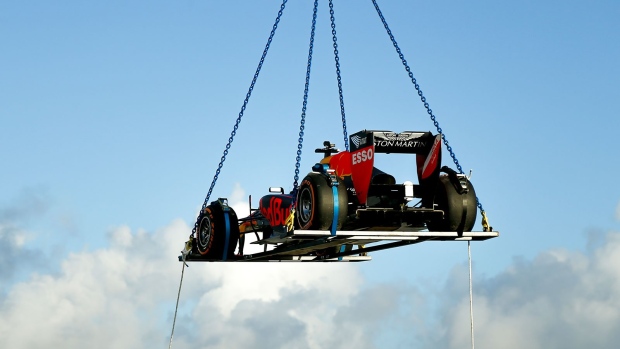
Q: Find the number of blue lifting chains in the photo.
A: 4